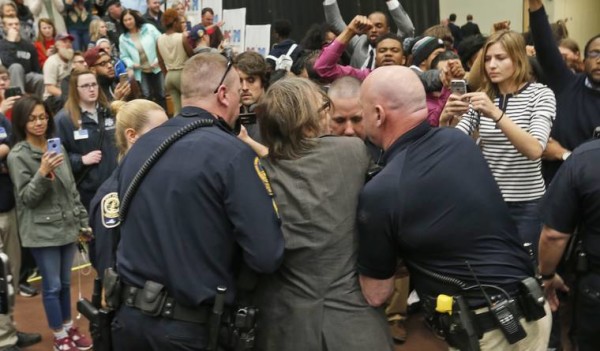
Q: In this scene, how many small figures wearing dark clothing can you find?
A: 2